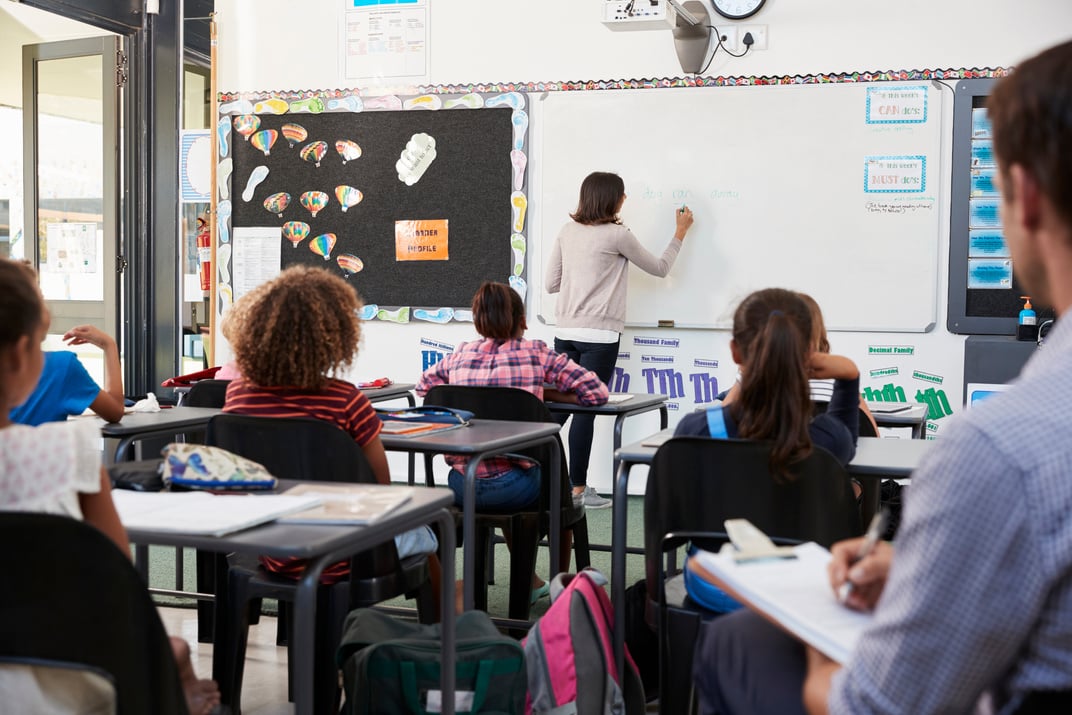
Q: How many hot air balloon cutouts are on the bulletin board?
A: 11